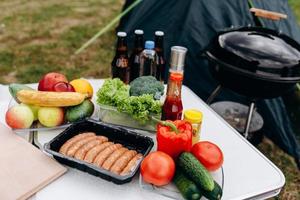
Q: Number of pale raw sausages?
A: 8